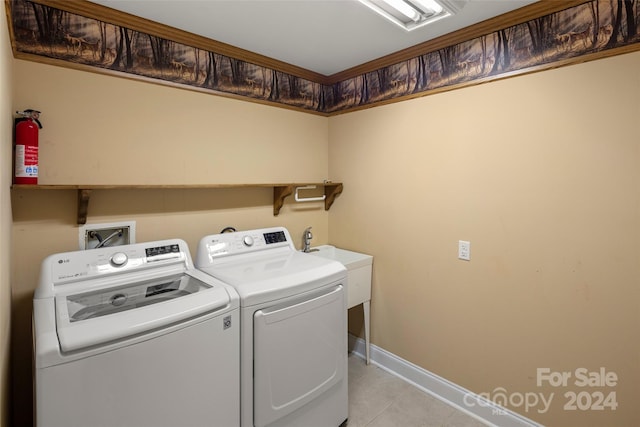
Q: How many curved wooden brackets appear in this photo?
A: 3